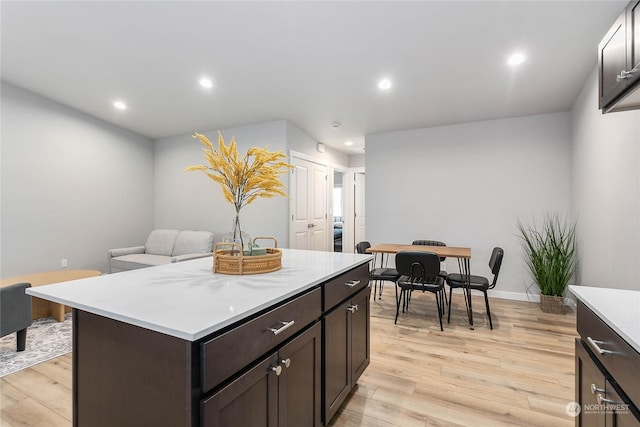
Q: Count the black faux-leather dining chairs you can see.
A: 4